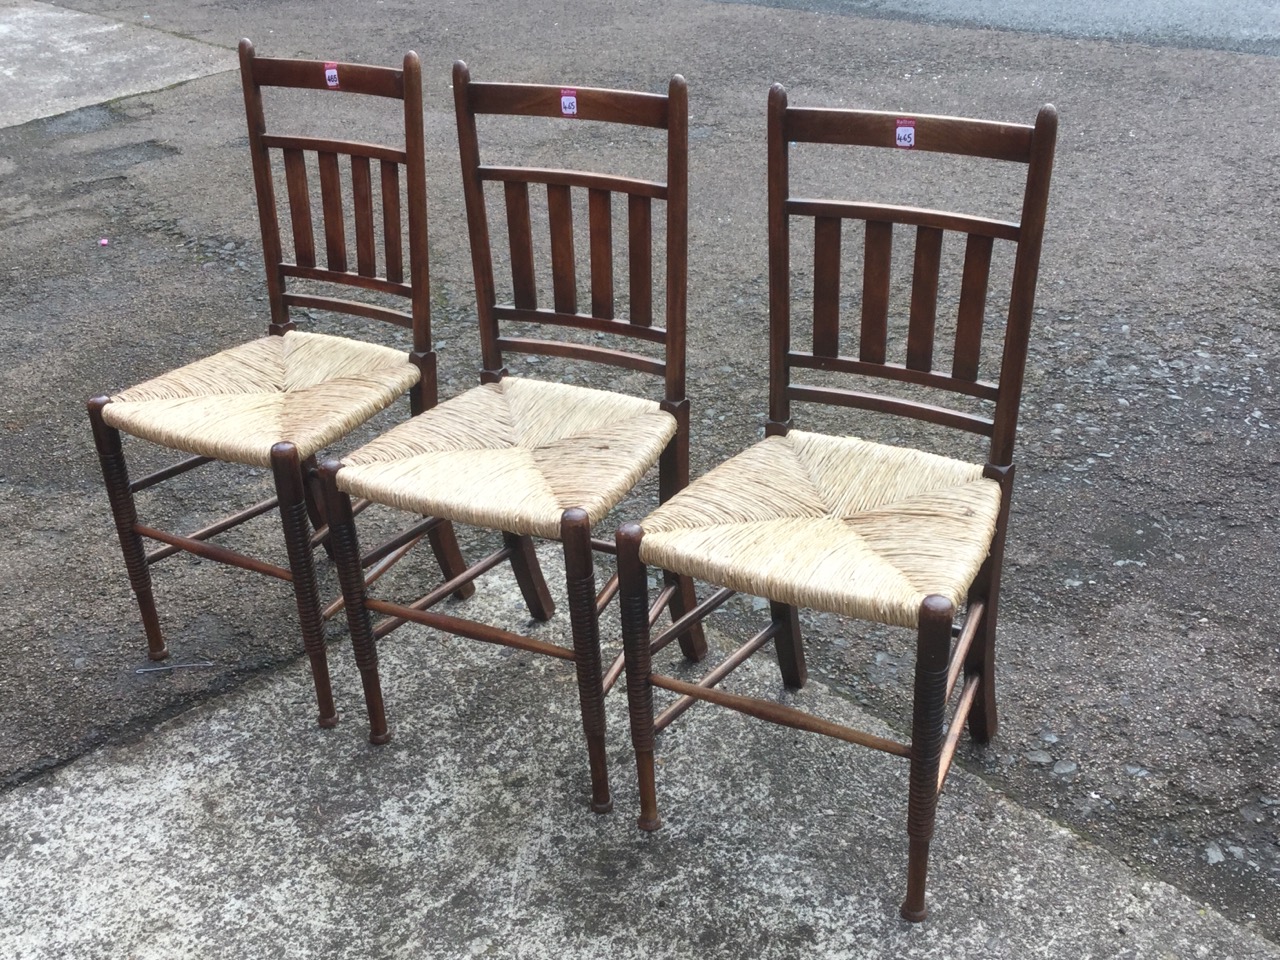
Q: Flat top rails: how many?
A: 3